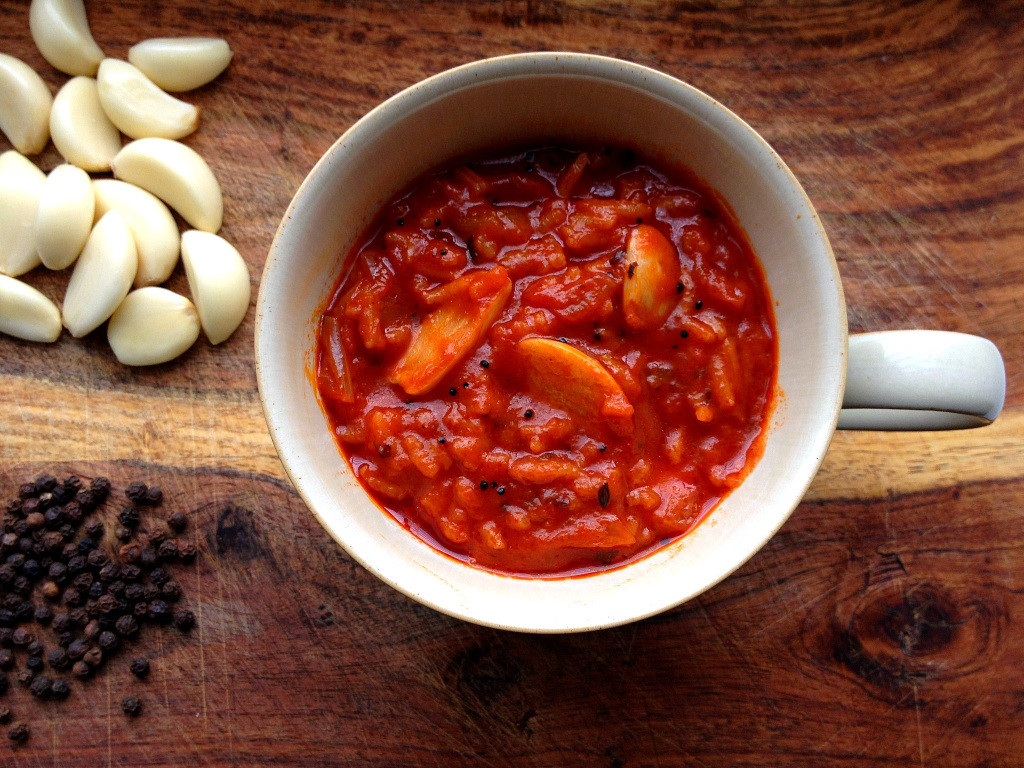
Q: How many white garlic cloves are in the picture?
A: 13